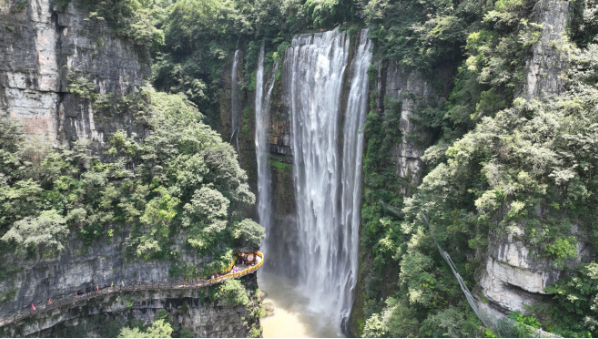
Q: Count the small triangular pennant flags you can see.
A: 7